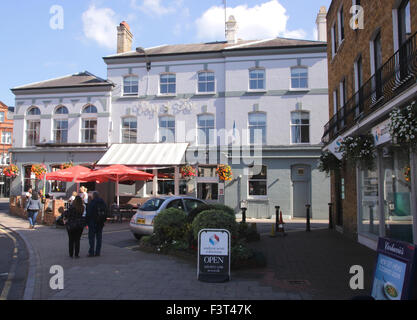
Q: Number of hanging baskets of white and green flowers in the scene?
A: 3